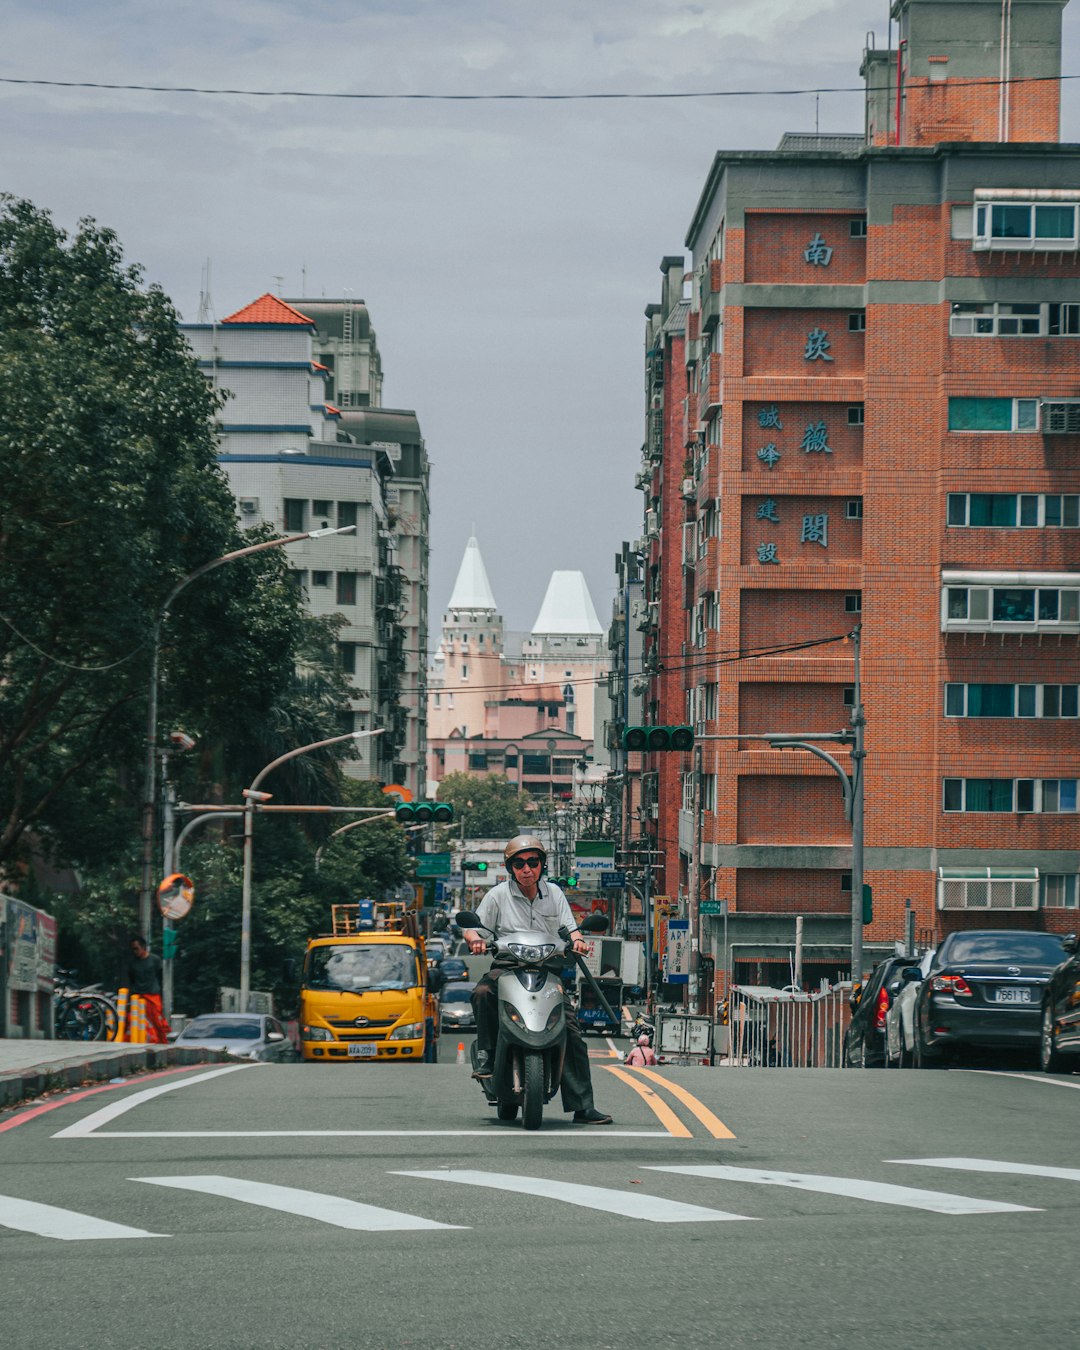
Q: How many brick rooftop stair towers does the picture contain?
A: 1